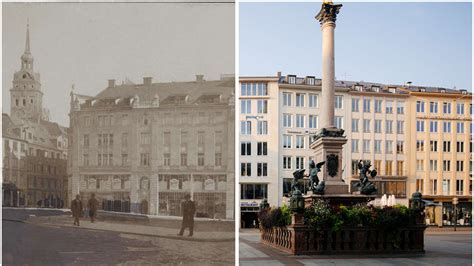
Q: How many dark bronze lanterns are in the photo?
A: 3